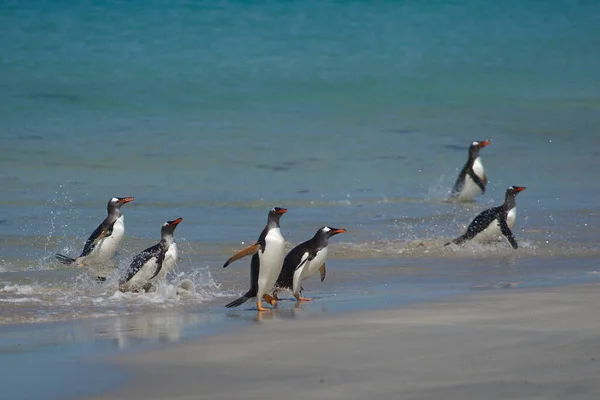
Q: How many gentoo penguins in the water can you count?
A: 4